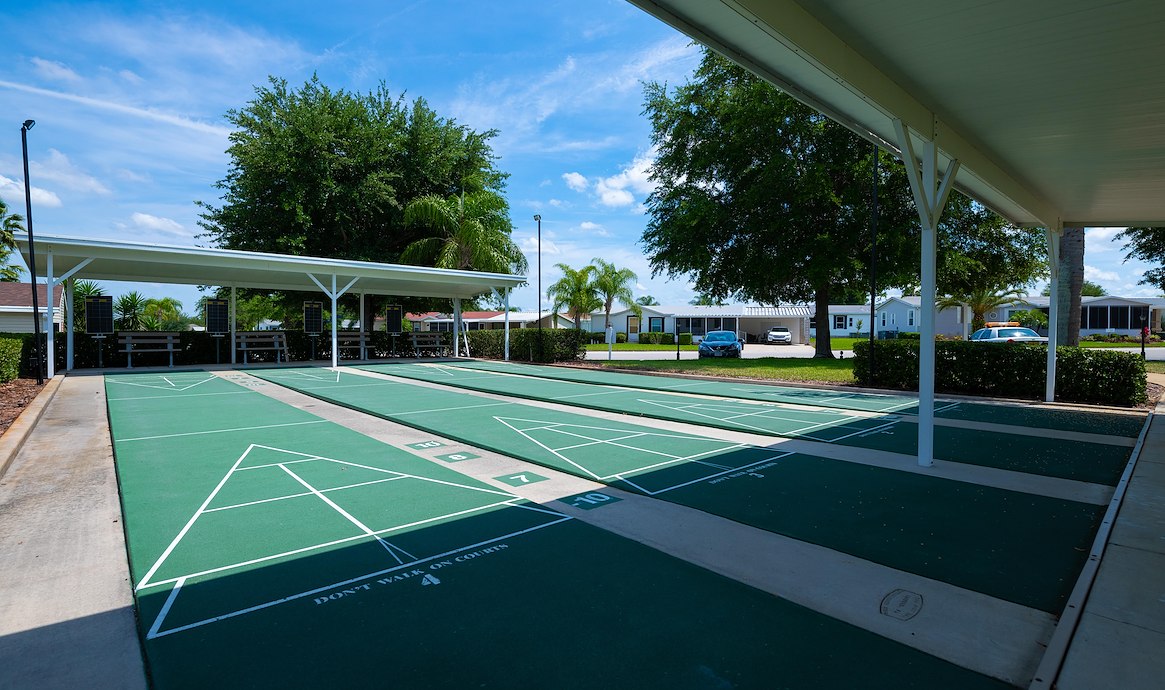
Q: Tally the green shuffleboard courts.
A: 4